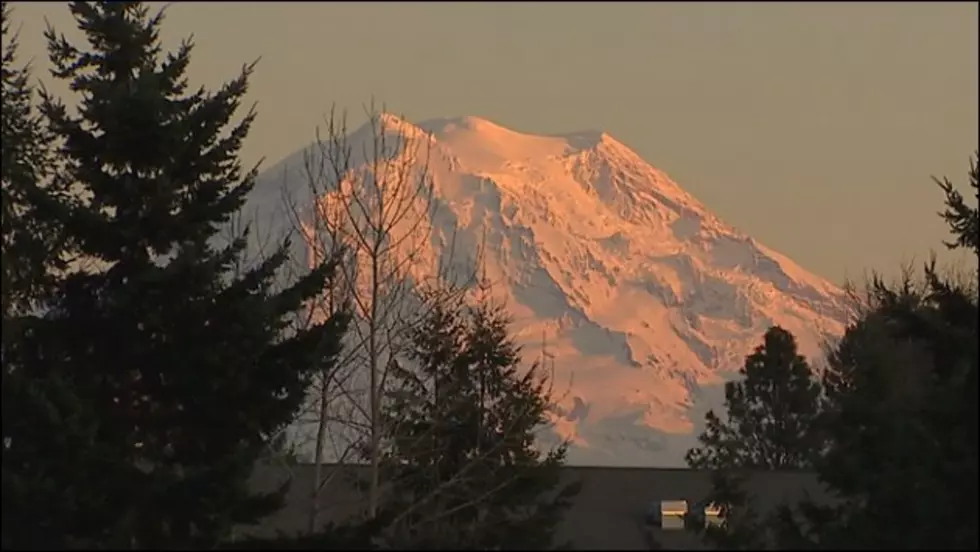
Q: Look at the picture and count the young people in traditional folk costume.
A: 0